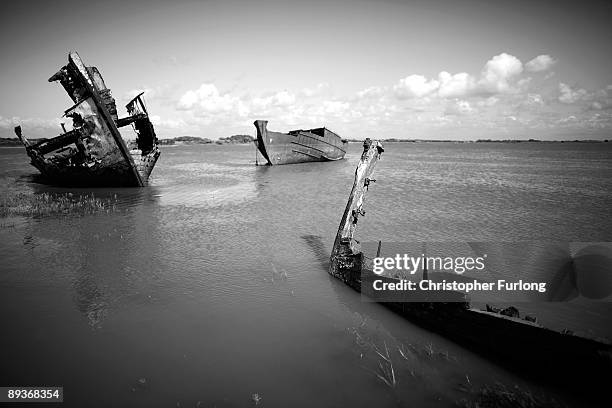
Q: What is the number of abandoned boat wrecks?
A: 3